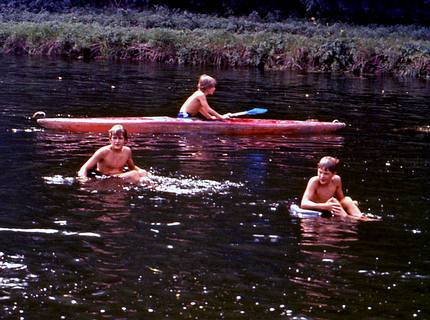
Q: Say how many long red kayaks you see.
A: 1